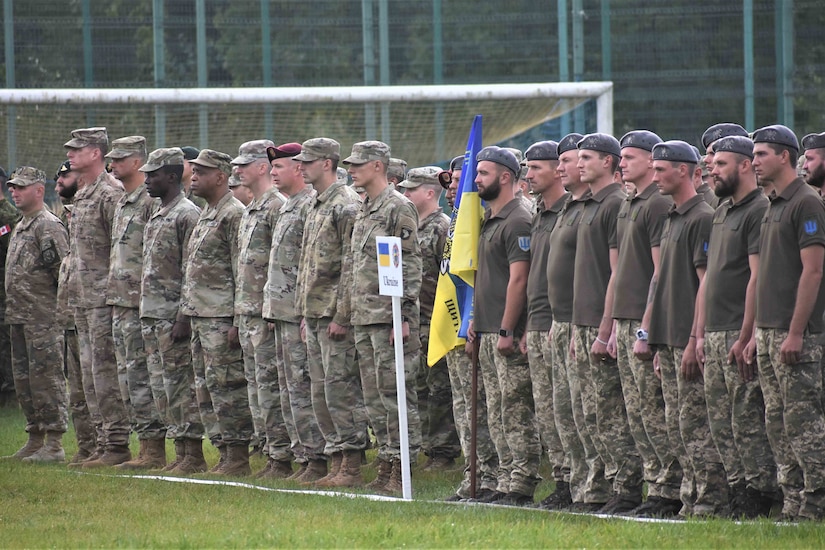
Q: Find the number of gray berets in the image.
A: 12